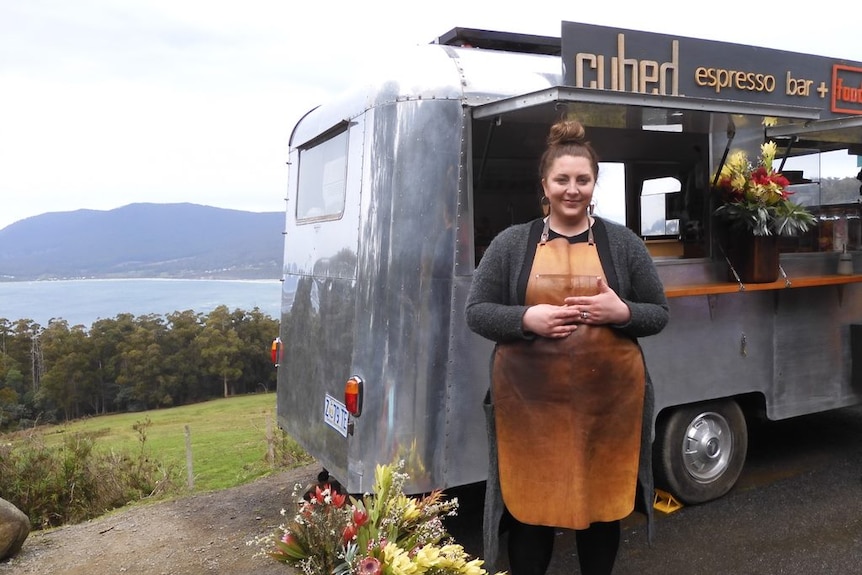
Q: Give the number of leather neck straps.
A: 2